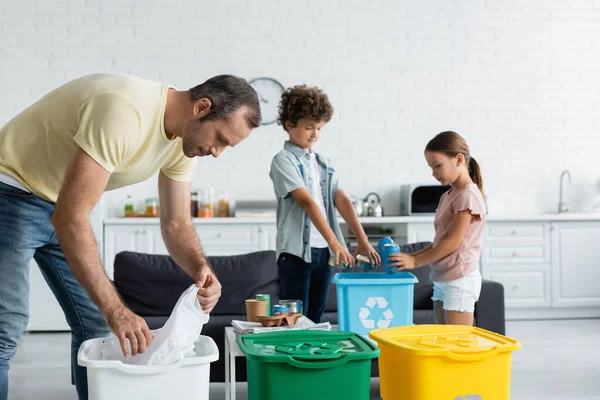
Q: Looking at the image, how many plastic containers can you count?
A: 4